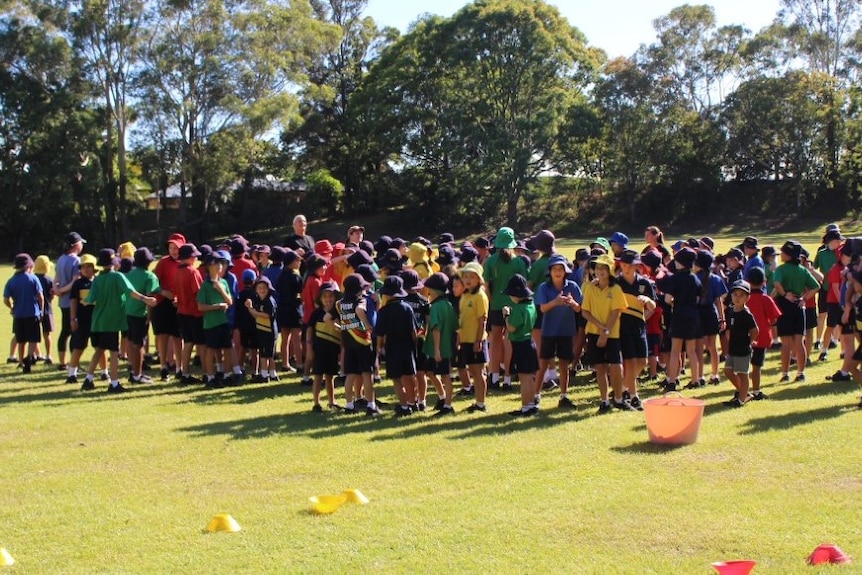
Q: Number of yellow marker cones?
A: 4